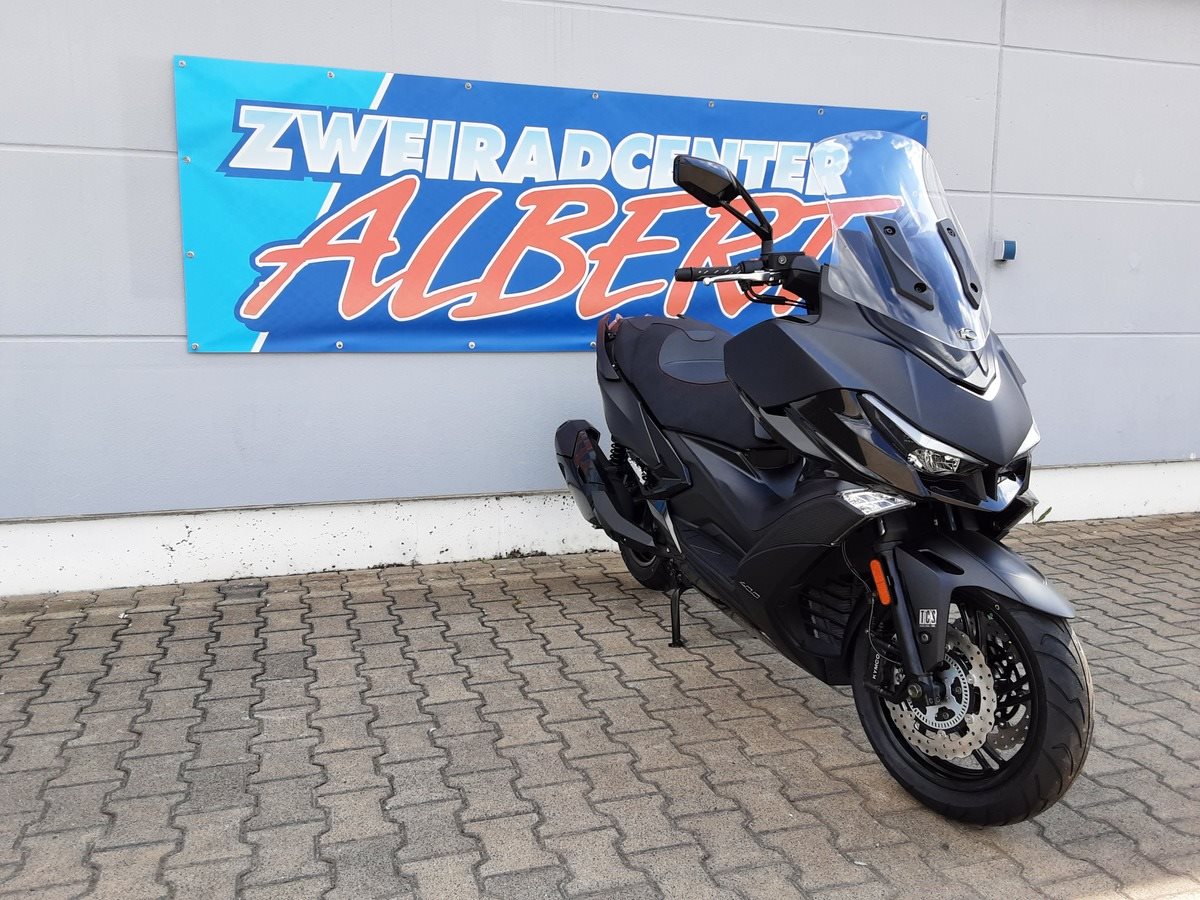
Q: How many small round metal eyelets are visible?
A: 13